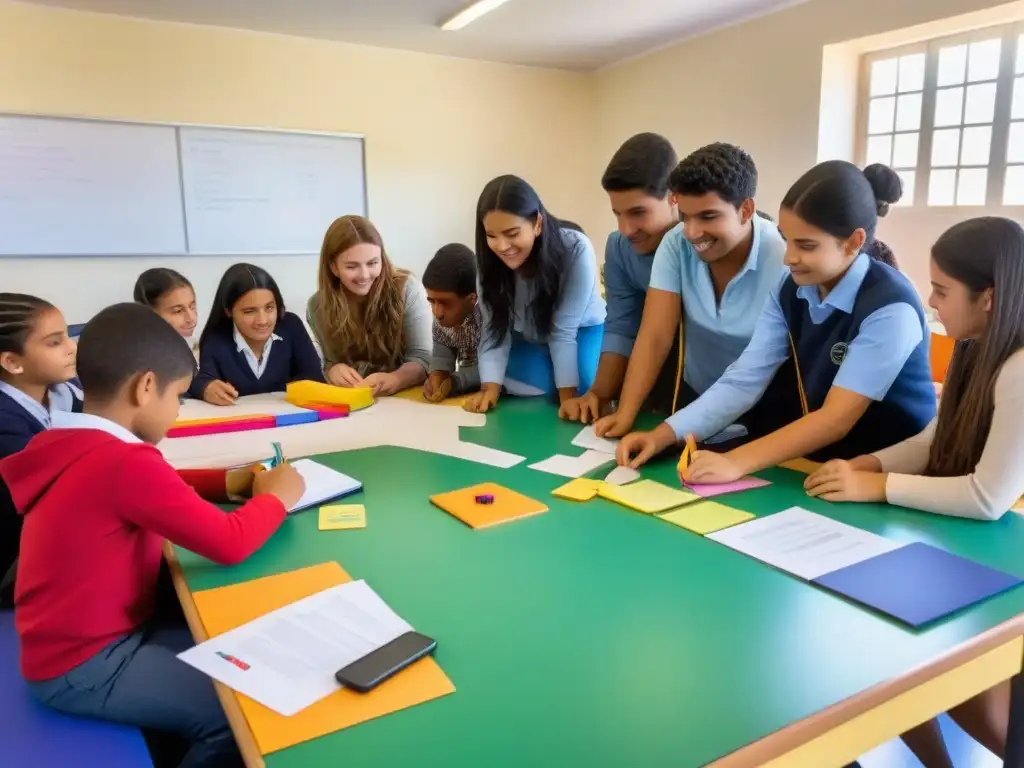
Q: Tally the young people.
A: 11